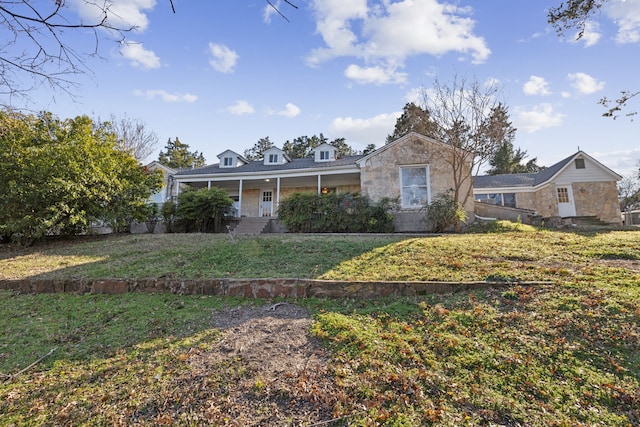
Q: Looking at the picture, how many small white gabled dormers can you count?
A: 3